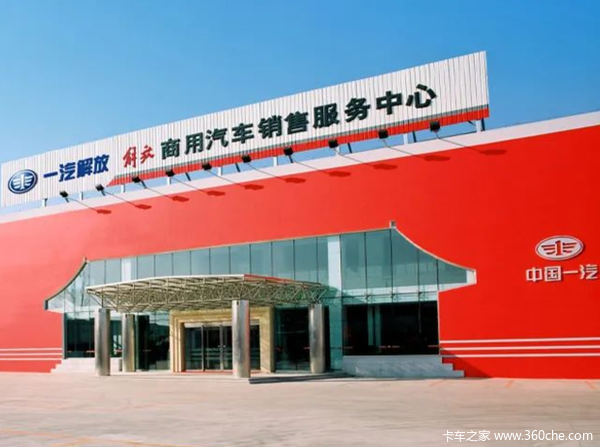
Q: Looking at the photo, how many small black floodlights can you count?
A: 10